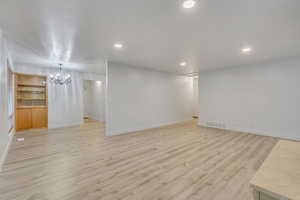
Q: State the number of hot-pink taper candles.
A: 0